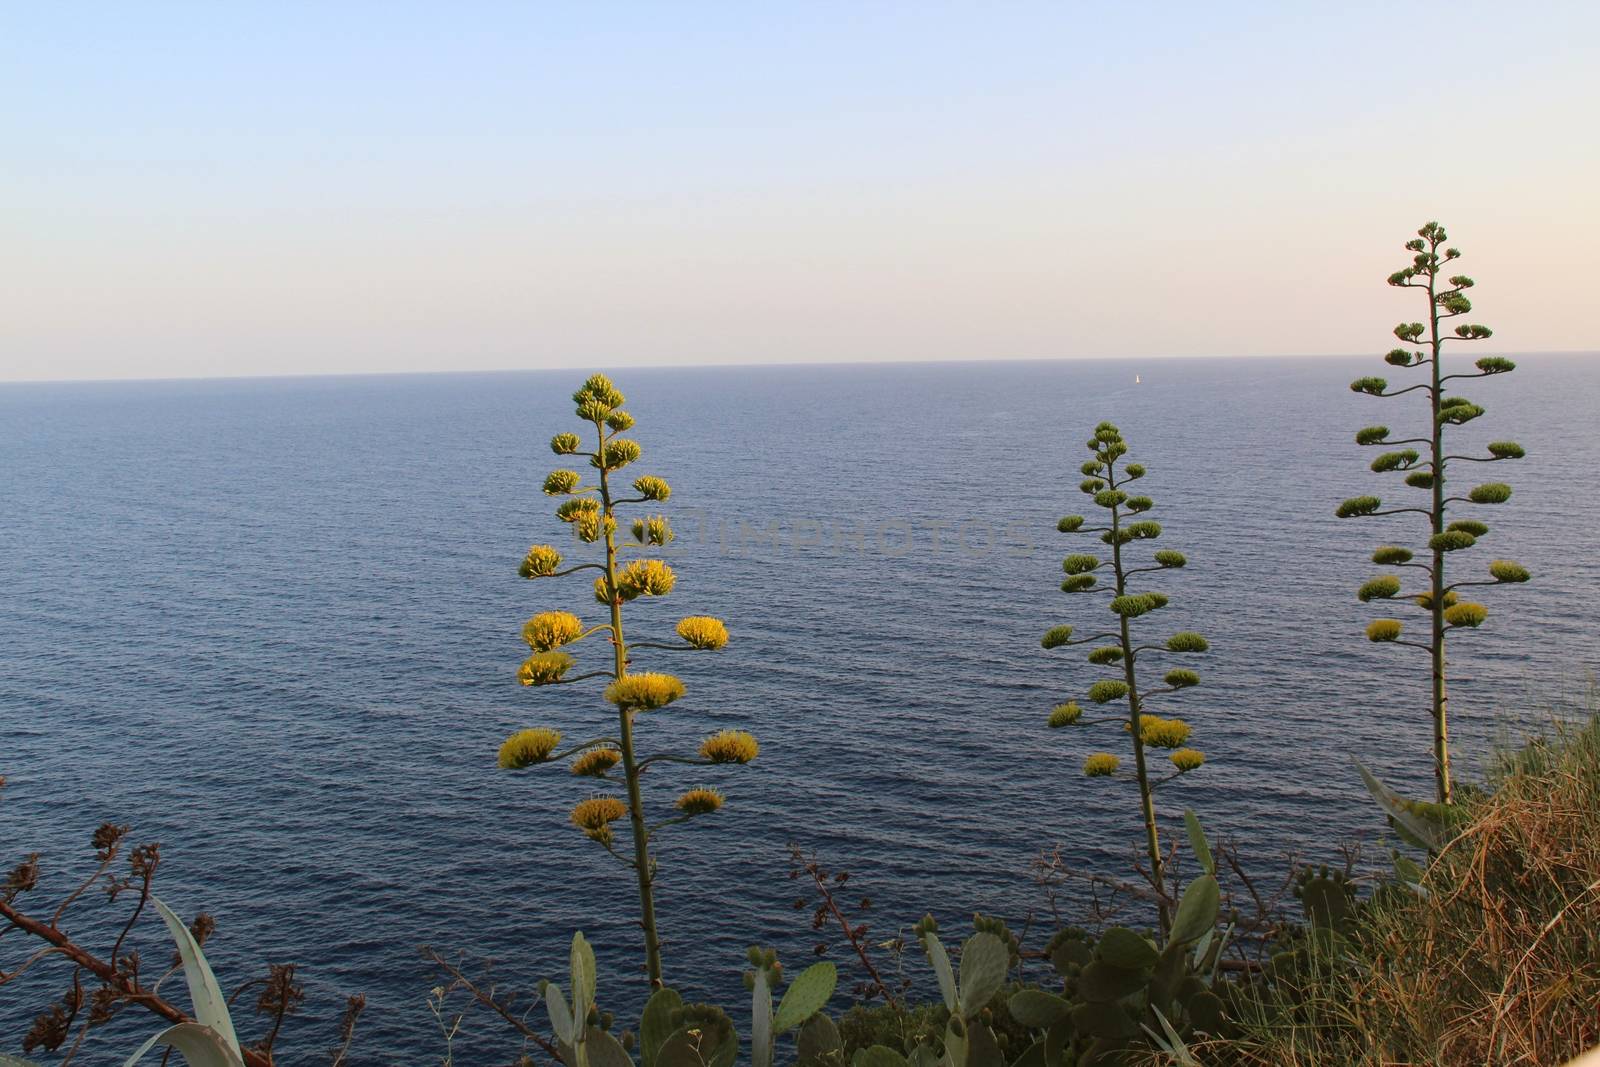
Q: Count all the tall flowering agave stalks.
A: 3